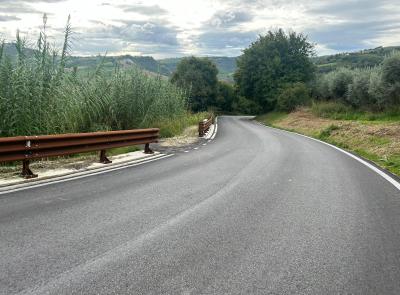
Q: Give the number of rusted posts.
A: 3